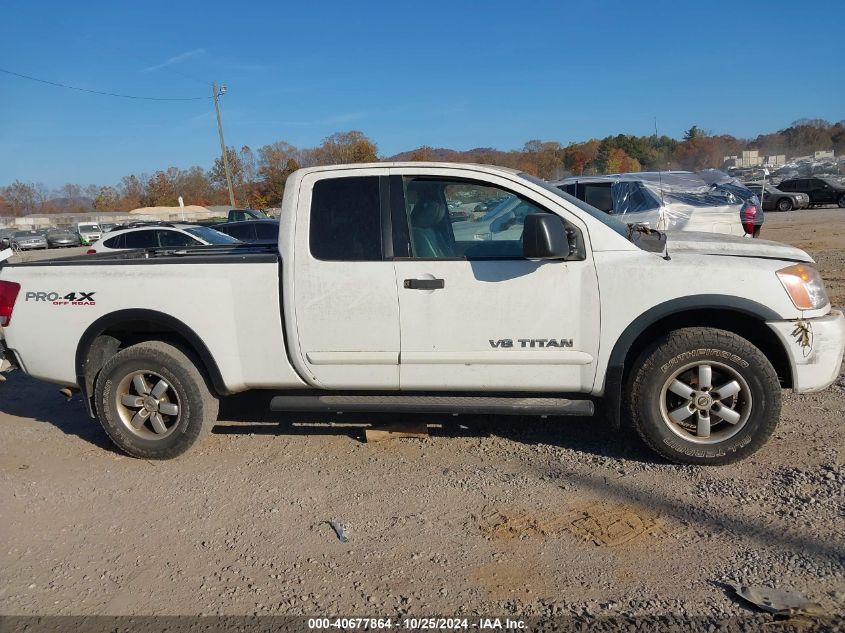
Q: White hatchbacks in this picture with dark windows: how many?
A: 1